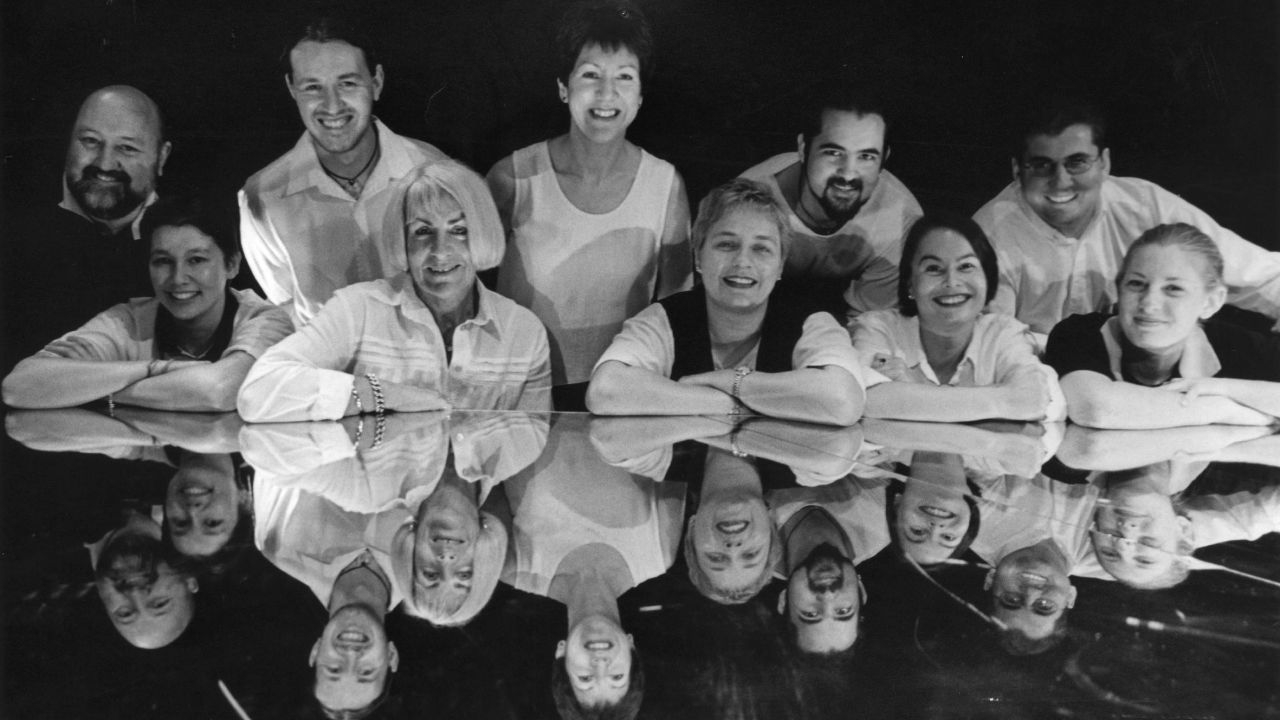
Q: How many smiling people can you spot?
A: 10